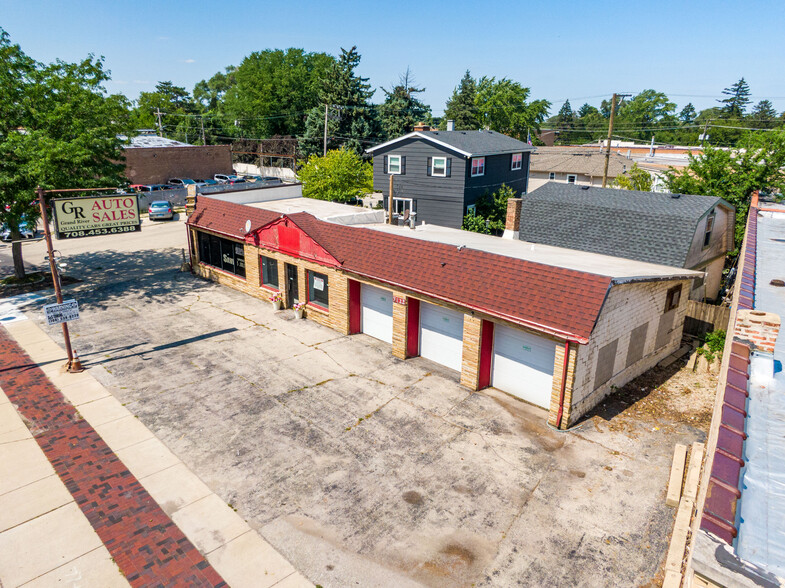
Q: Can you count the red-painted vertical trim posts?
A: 3